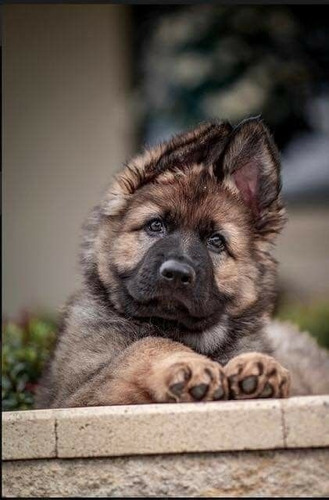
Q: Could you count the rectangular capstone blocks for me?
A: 3